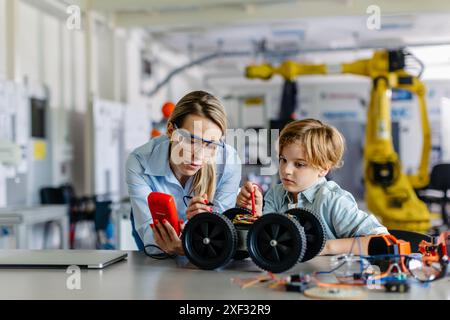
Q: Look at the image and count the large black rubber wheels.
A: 4